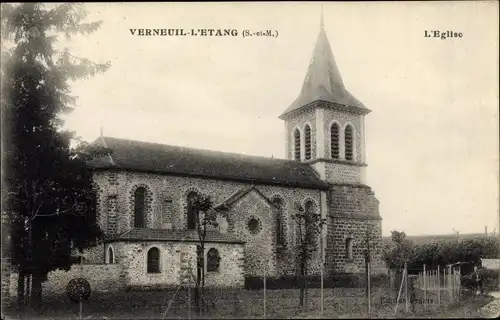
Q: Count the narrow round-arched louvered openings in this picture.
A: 4